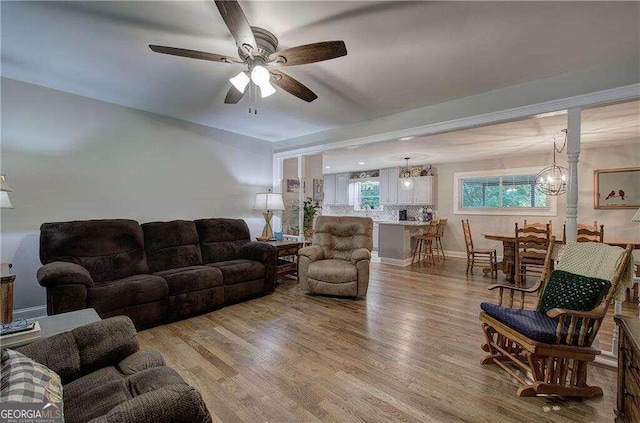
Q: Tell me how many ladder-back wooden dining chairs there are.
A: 5